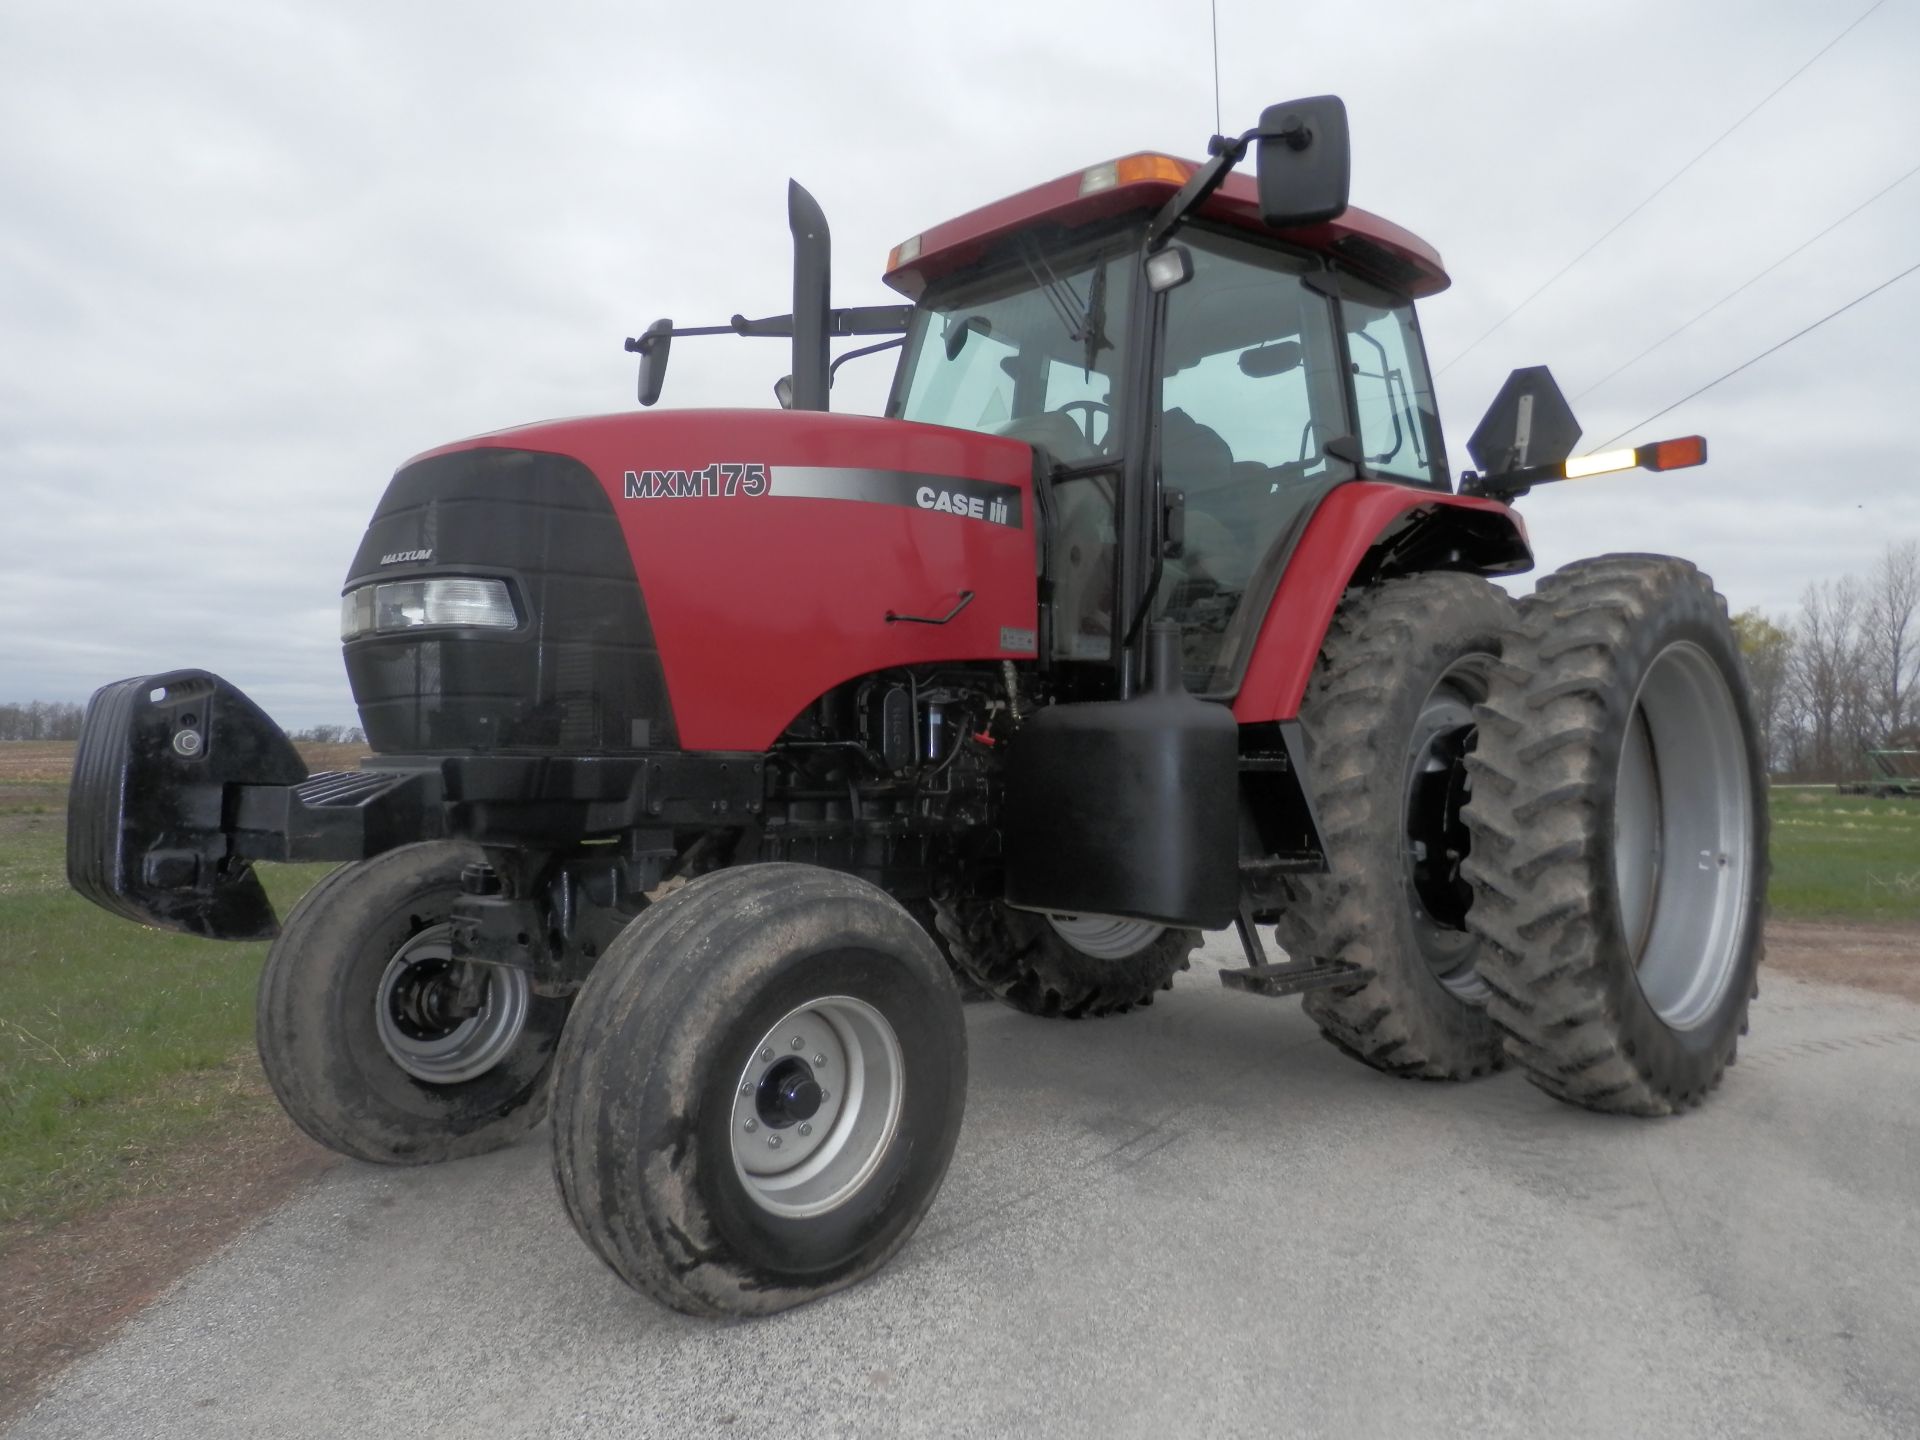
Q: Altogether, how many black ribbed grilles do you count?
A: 1